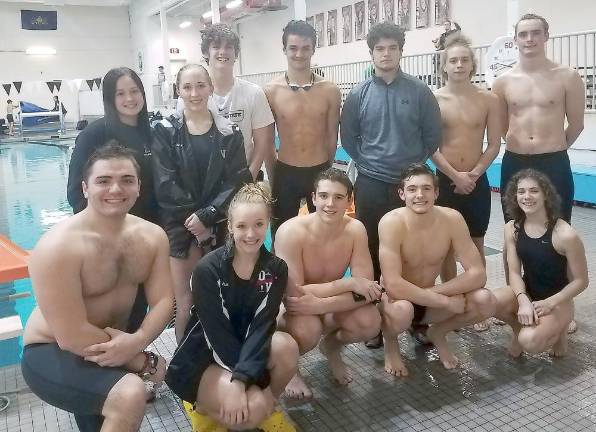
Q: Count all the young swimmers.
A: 12